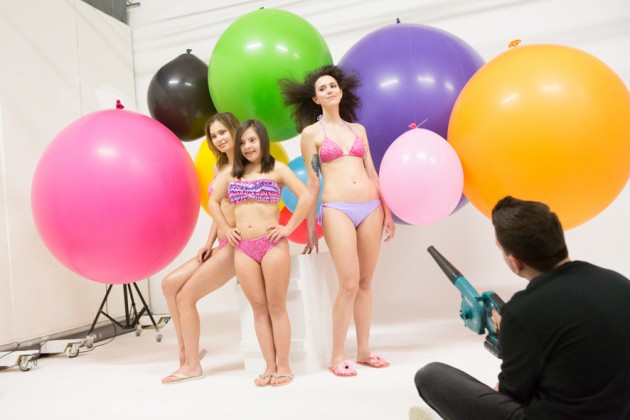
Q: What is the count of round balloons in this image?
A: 9